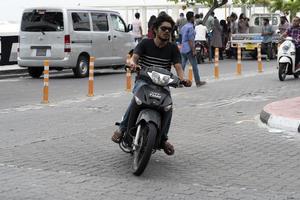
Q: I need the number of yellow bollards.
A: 7